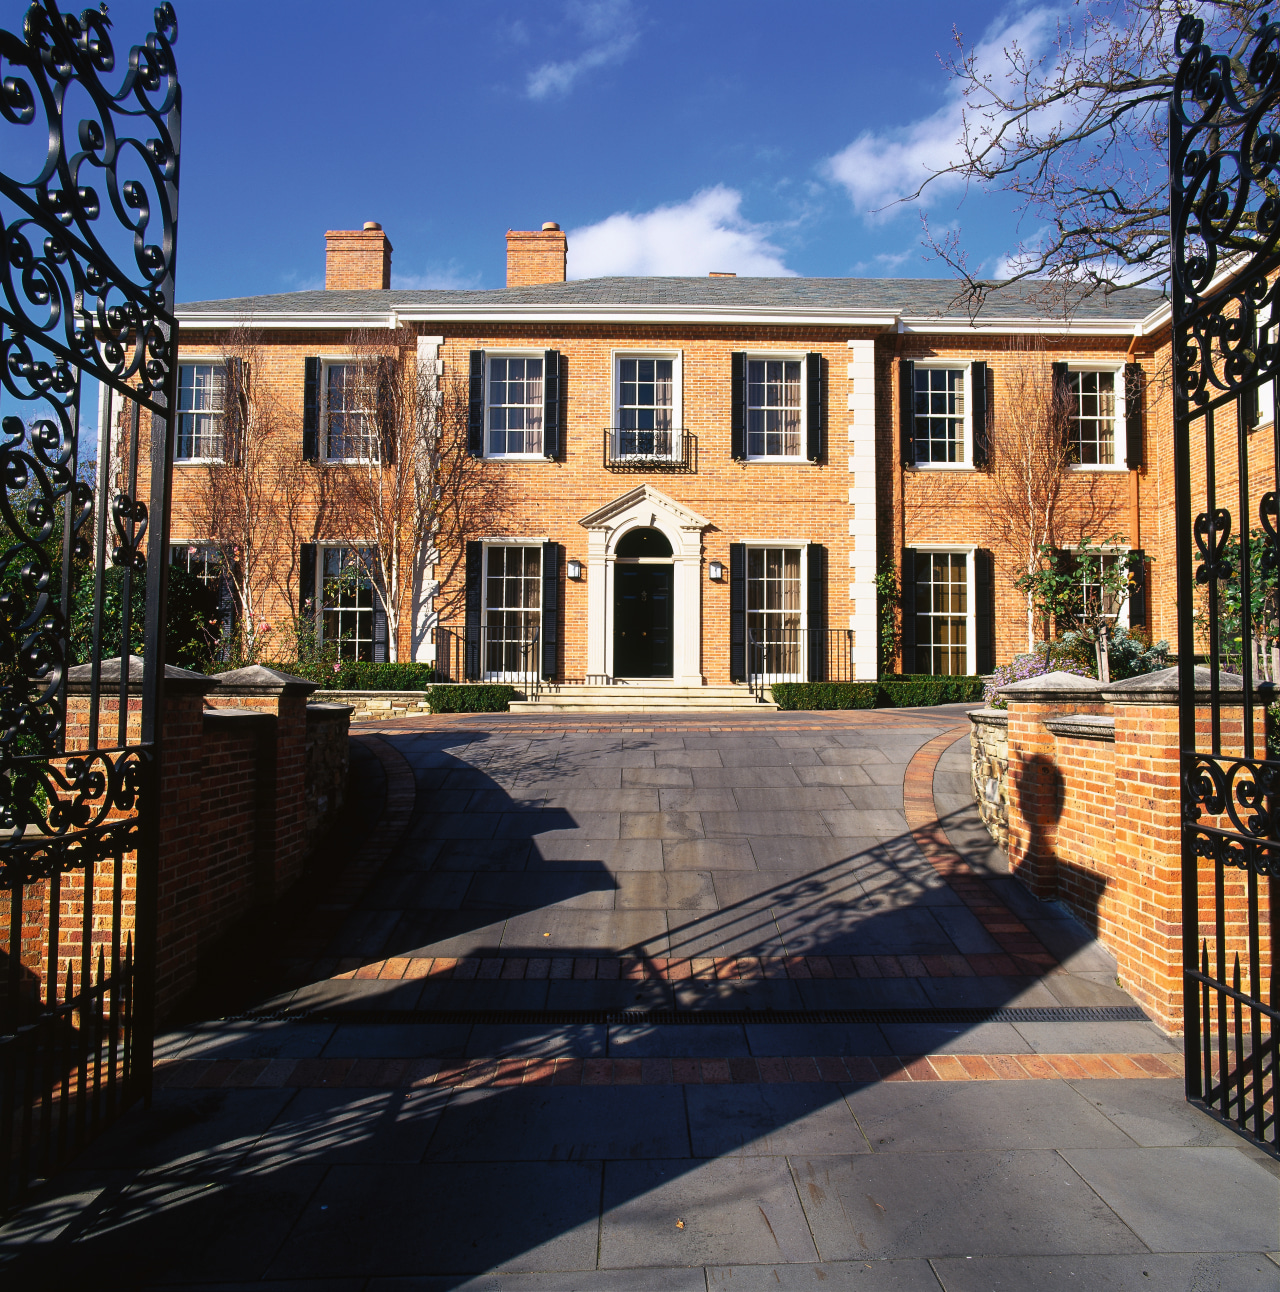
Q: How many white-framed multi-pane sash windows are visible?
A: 13